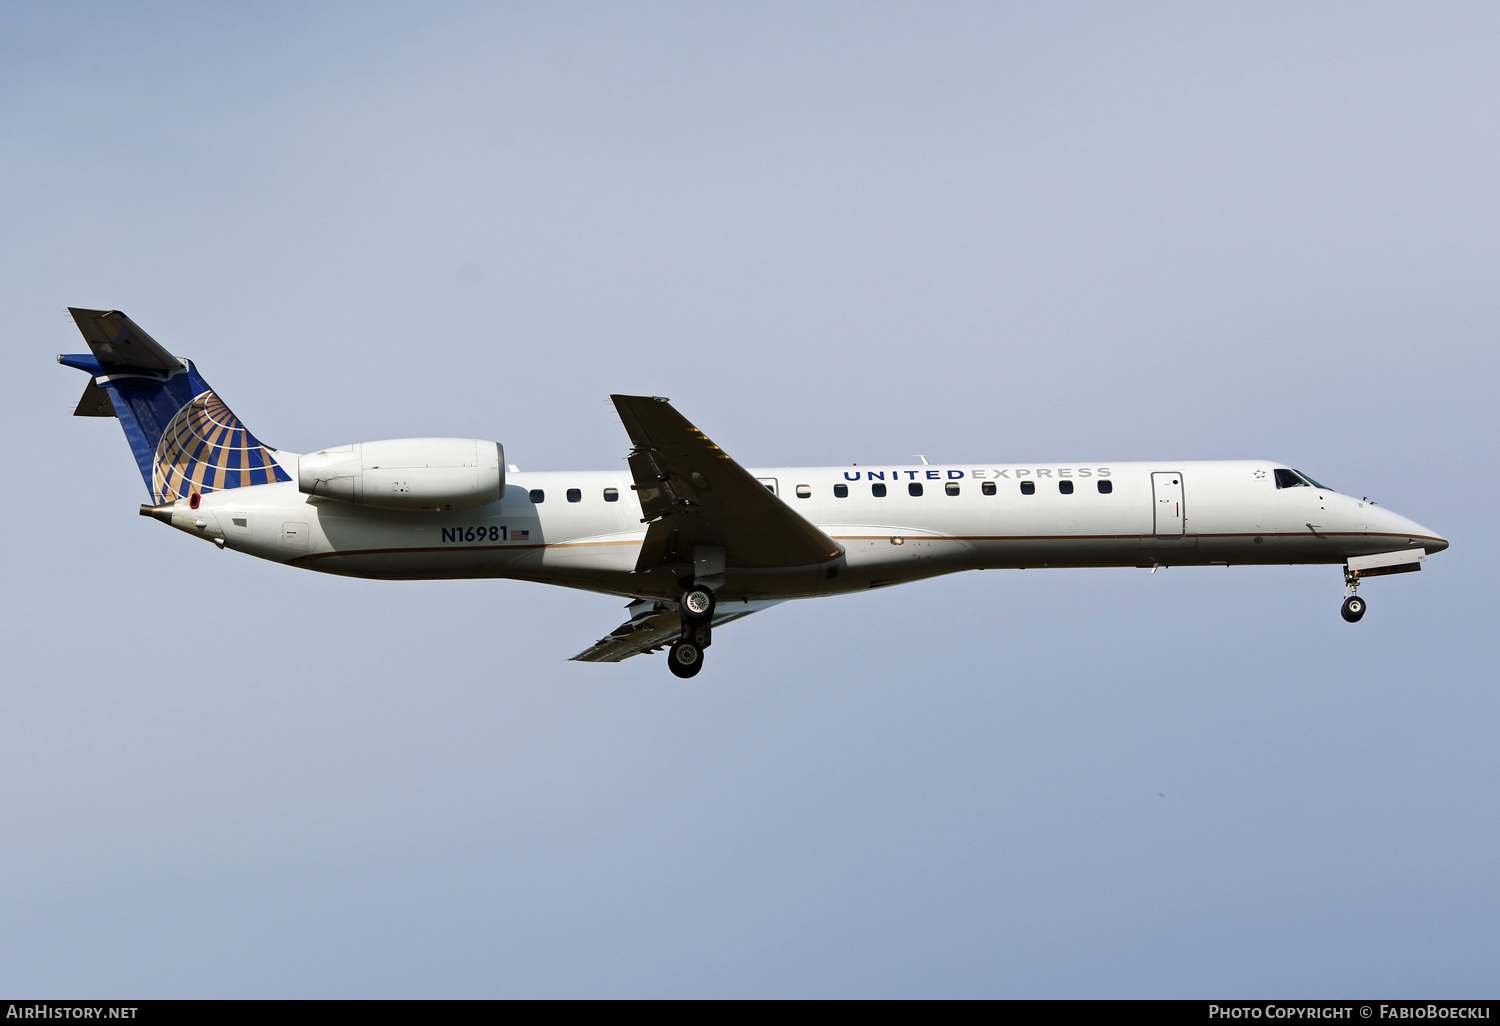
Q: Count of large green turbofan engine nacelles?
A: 0